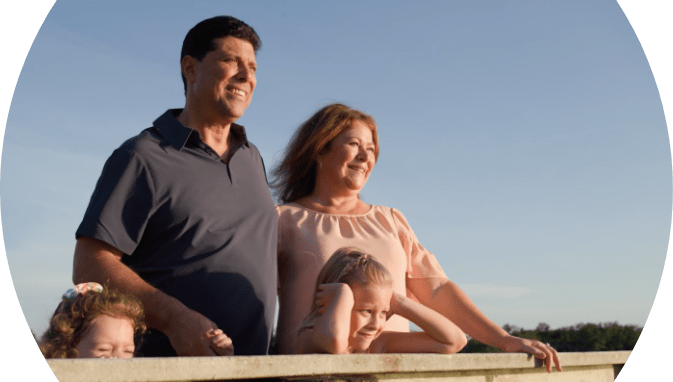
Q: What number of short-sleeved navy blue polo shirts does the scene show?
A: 1